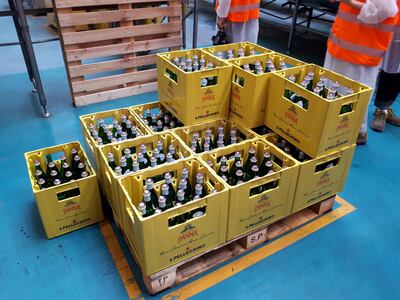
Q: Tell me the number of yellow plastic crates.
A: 12